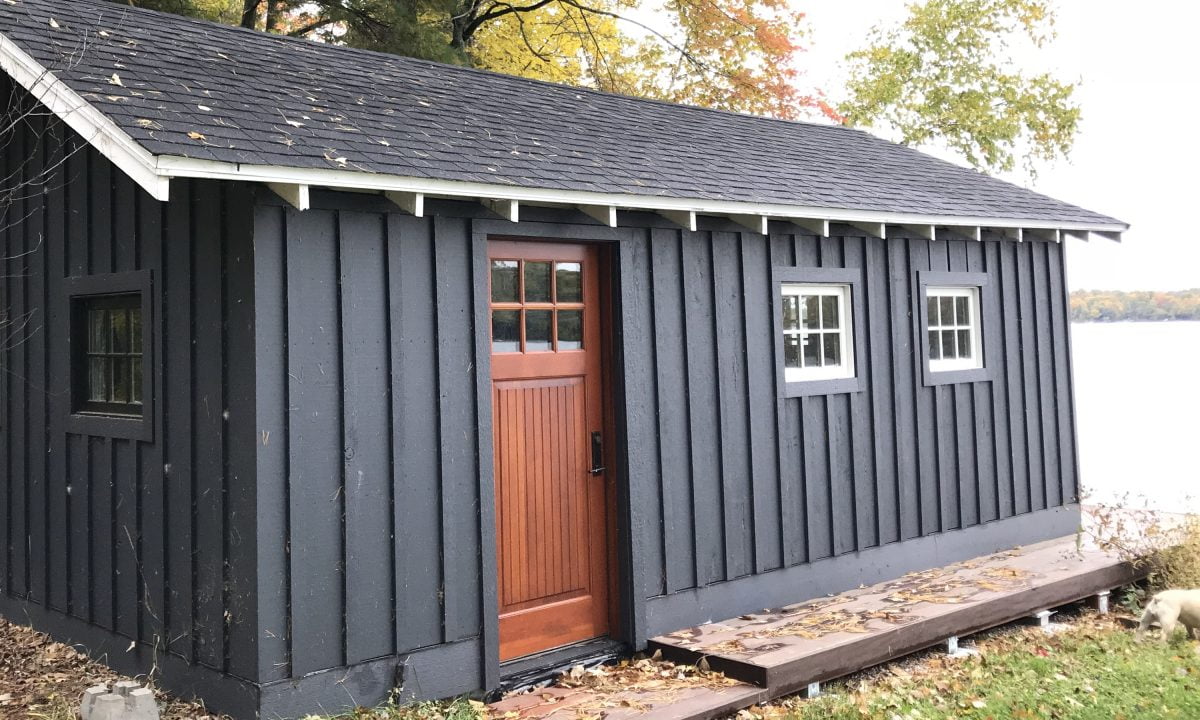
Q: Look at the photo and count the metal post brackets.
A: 4